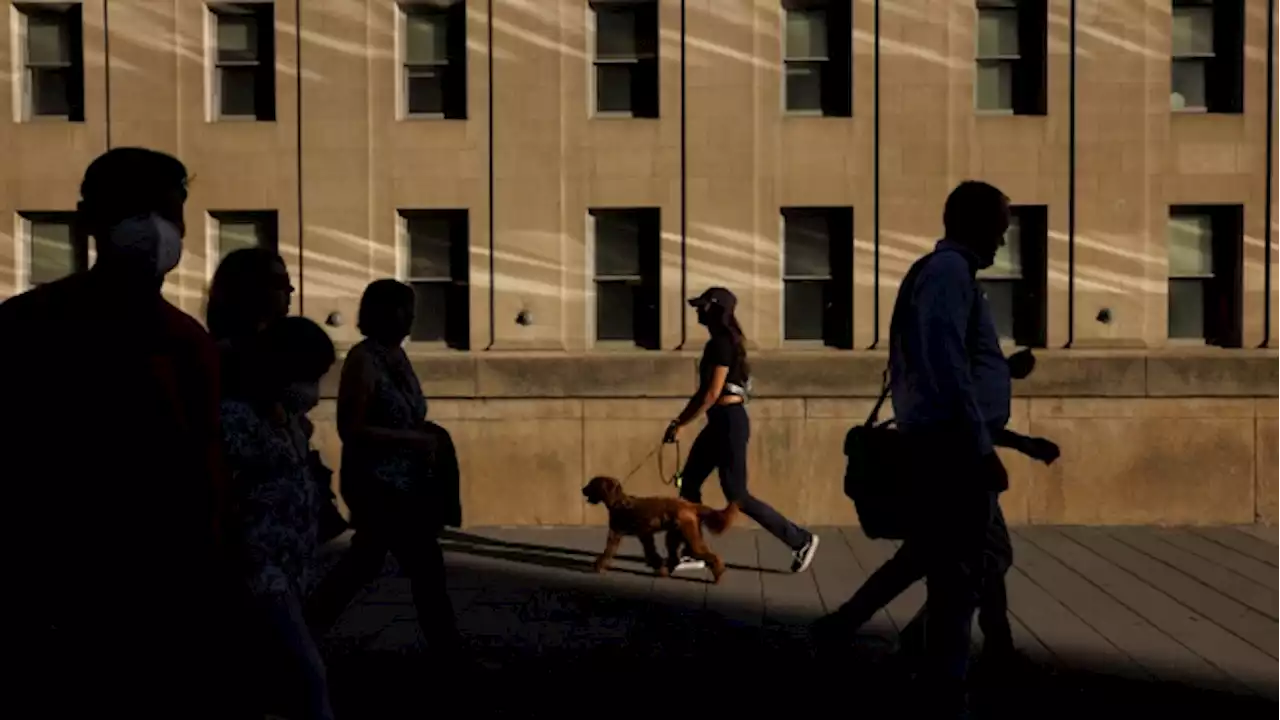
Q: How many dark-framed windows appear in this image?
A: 14